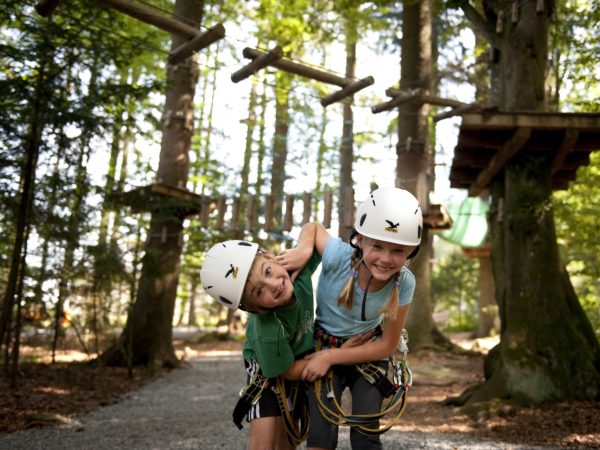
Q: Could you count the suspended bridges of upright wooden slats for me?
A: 1